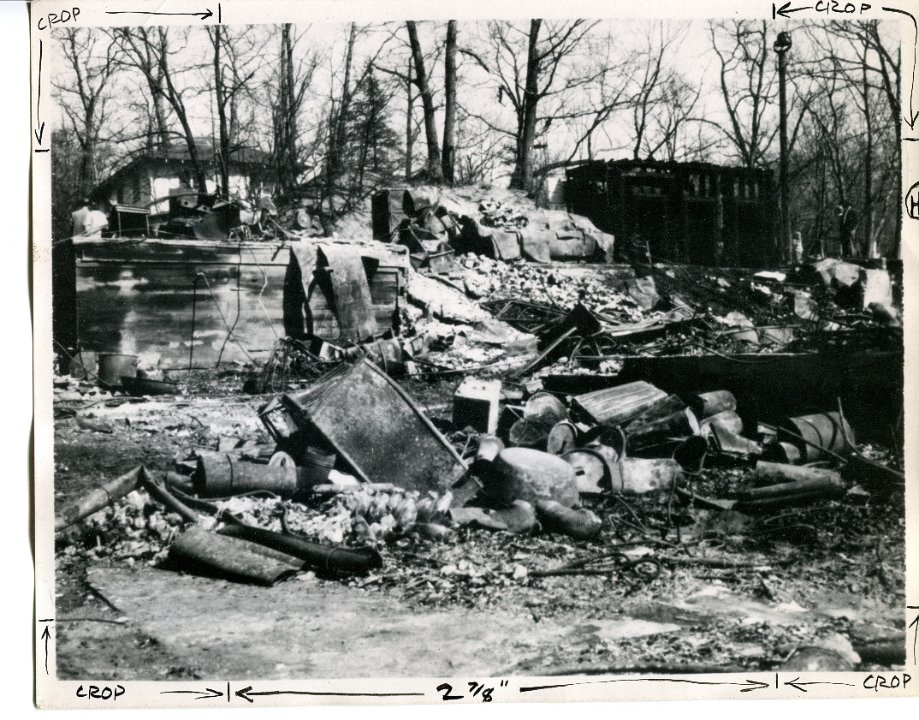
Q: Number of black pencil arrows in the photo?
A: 10